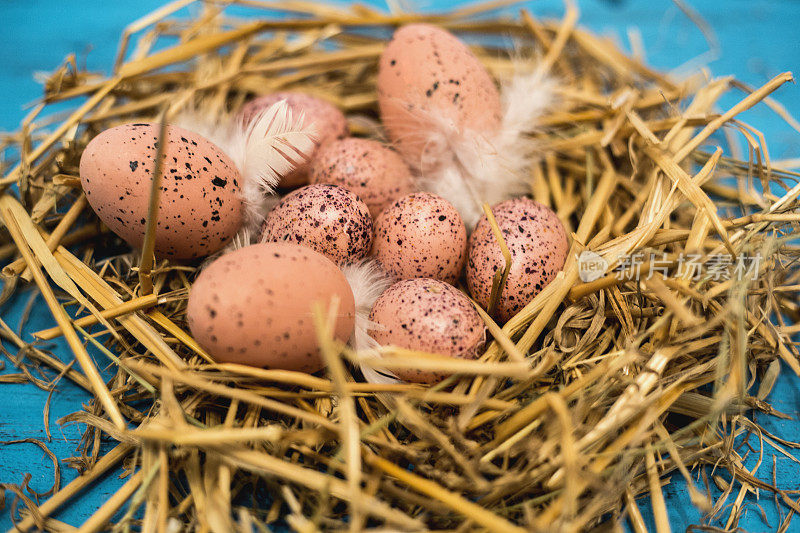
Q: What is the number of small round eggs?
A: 6